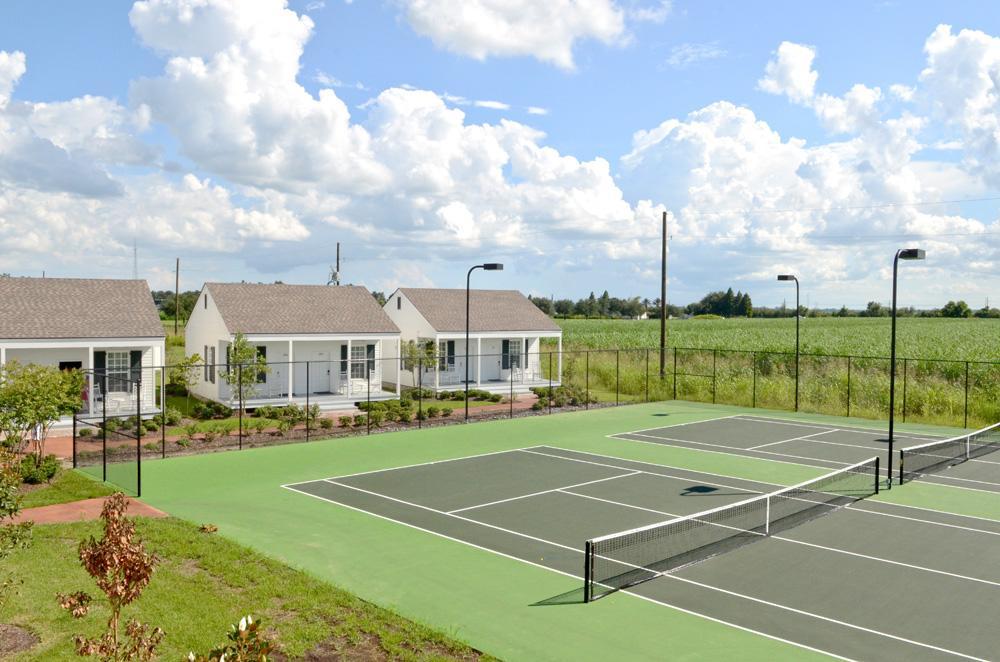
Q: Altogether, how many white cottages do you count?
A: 3